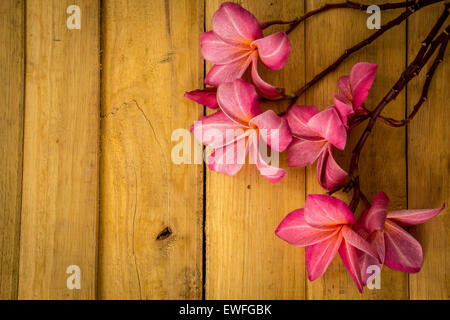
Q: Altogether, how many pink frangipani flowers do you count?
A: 6